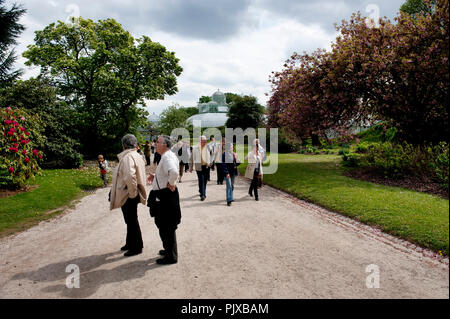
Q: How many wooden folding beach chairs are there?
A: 0